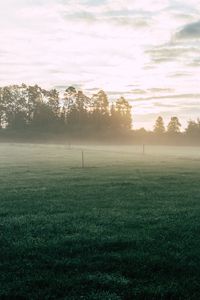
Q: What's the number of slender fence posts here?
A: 2